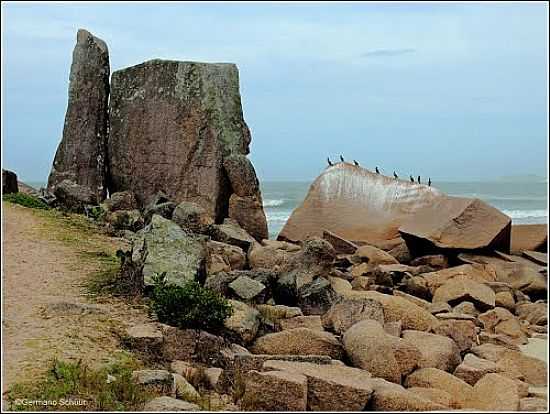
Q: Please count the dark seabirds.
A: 8